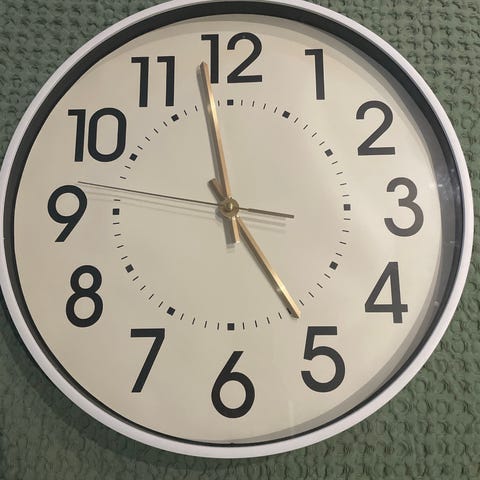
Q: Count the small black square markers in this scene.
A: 12